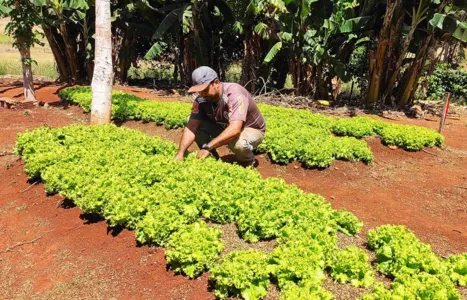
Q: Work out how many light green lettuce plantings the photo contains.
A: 2